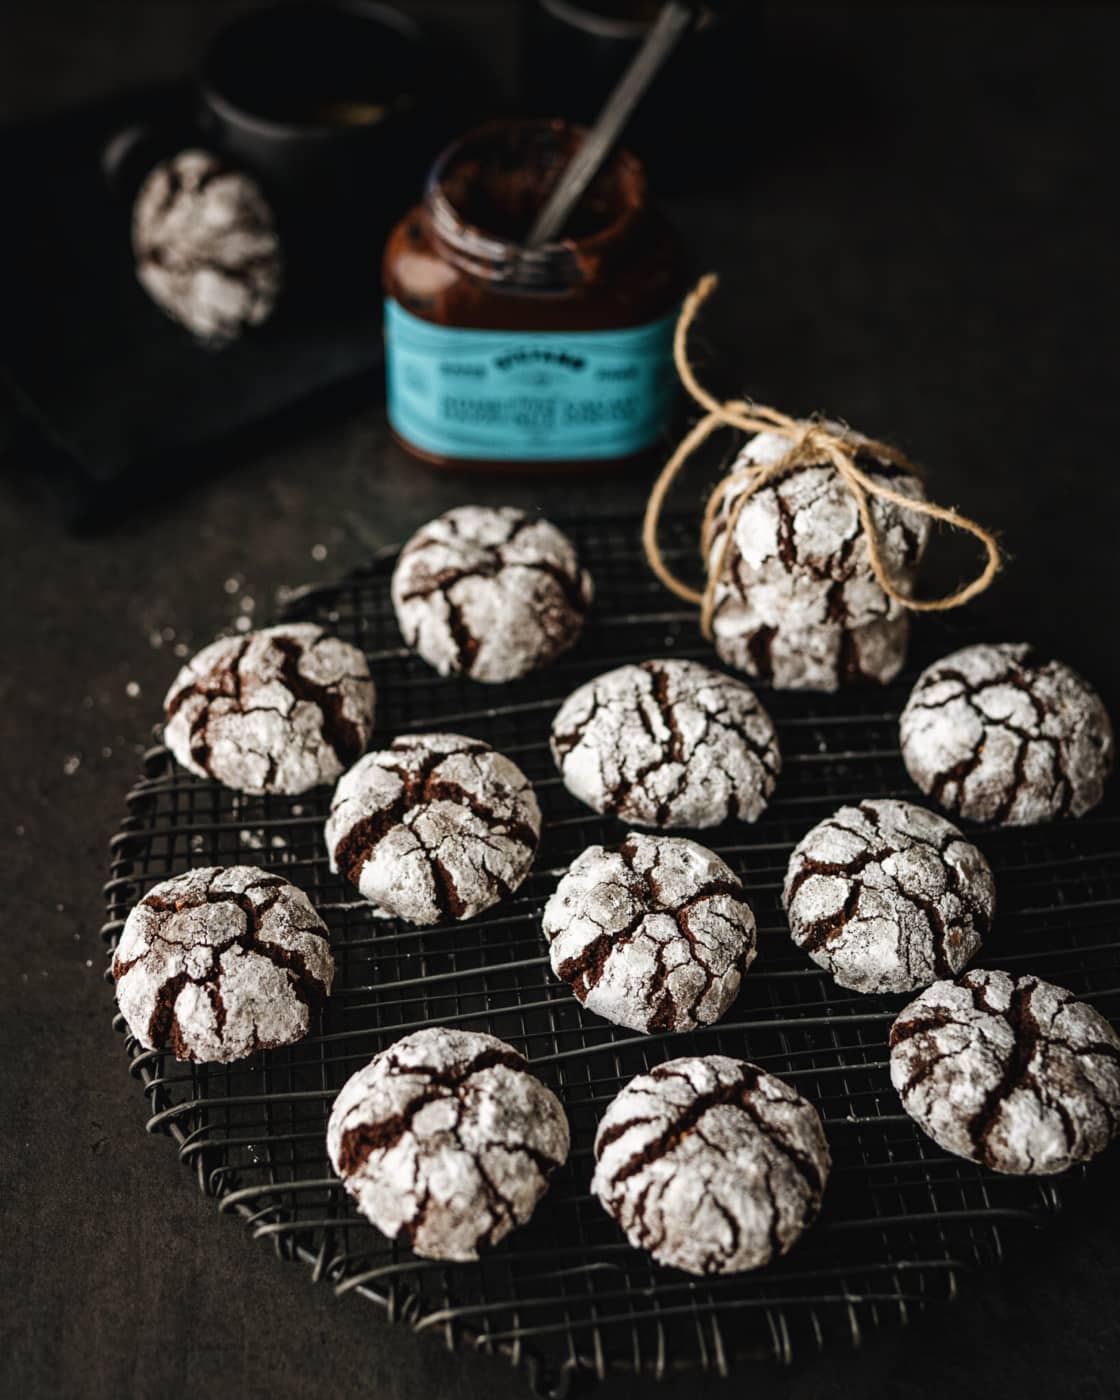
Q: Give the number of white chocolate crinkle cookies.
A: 15